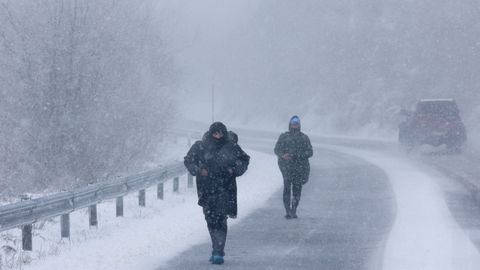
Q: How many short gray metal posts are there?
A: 8